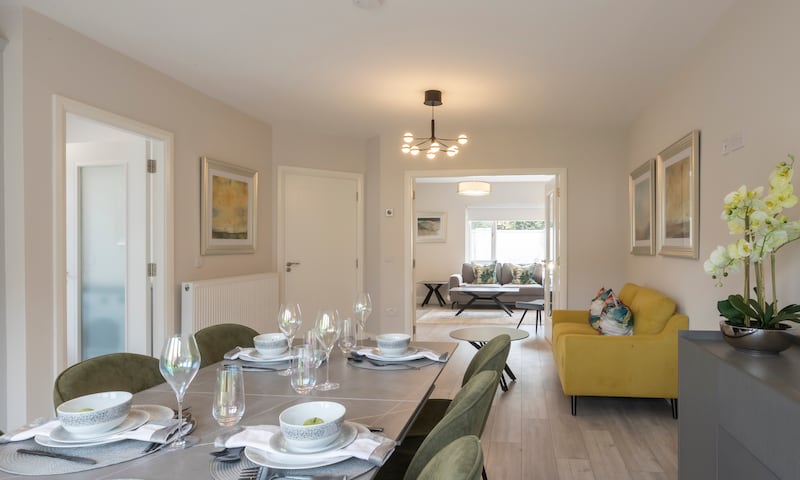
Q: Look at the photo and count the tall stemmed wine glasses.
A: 4